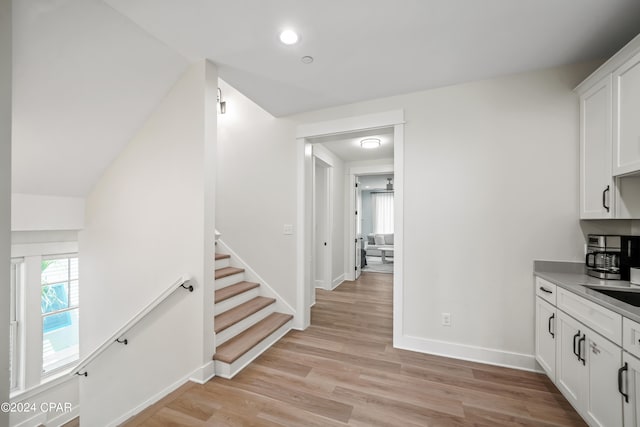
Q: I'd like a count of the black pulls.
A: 6